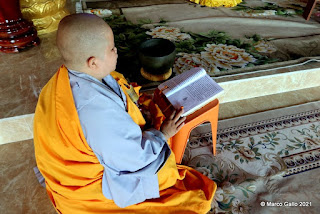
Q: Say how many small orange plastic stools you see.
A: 1